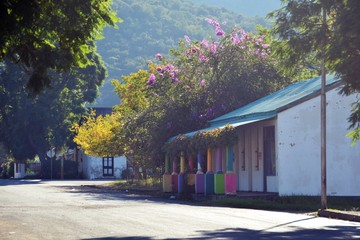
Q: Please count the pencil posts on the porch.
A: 8